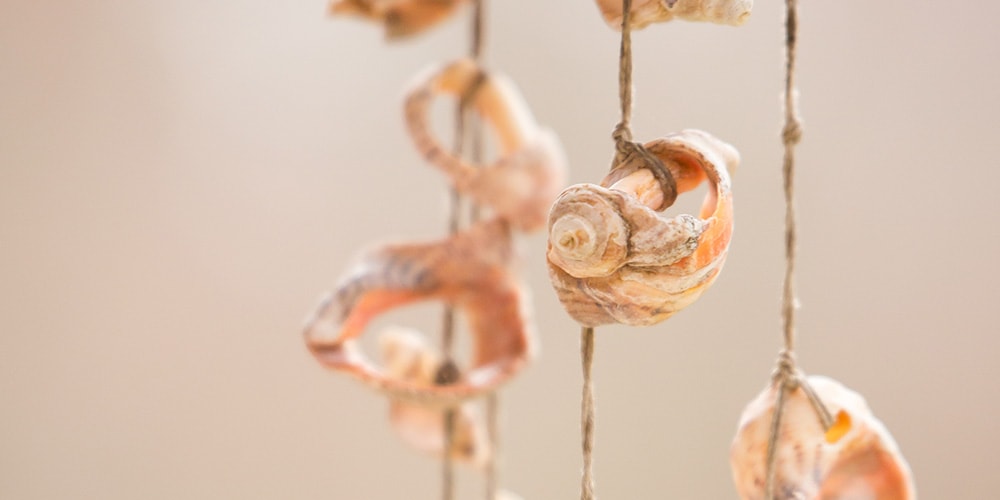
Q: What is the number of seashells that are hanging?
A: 7